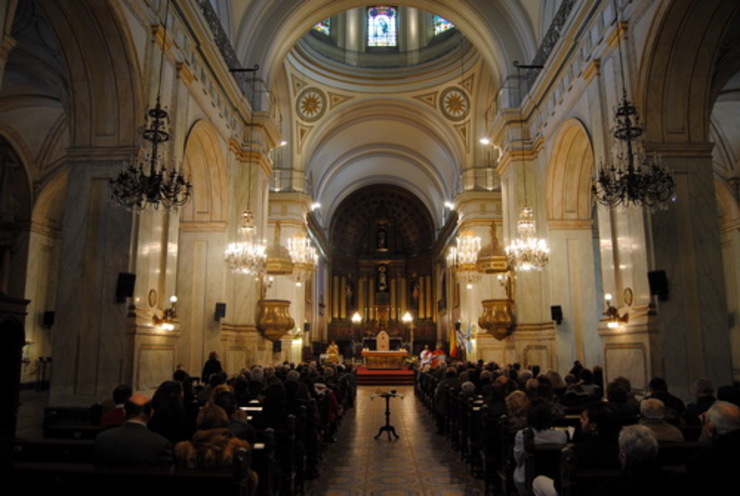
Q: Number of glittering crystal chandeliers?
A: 4